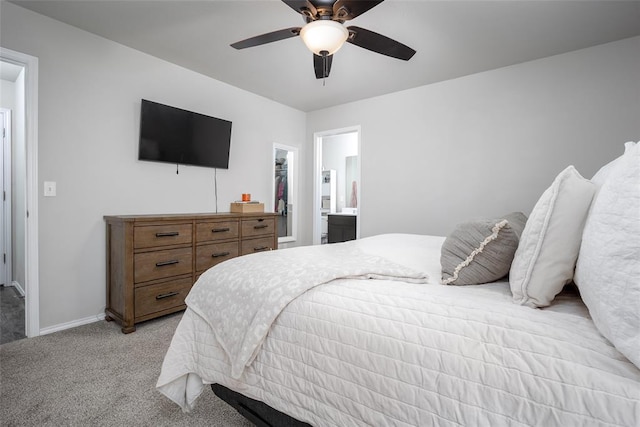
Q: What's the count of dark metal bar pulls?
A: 7